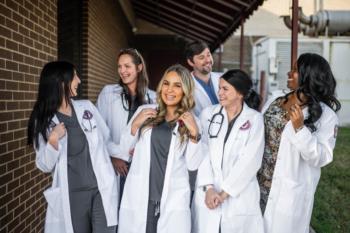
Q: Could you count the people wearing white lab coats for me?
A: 6